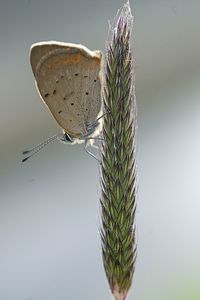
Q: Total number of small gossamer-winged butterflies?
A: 1